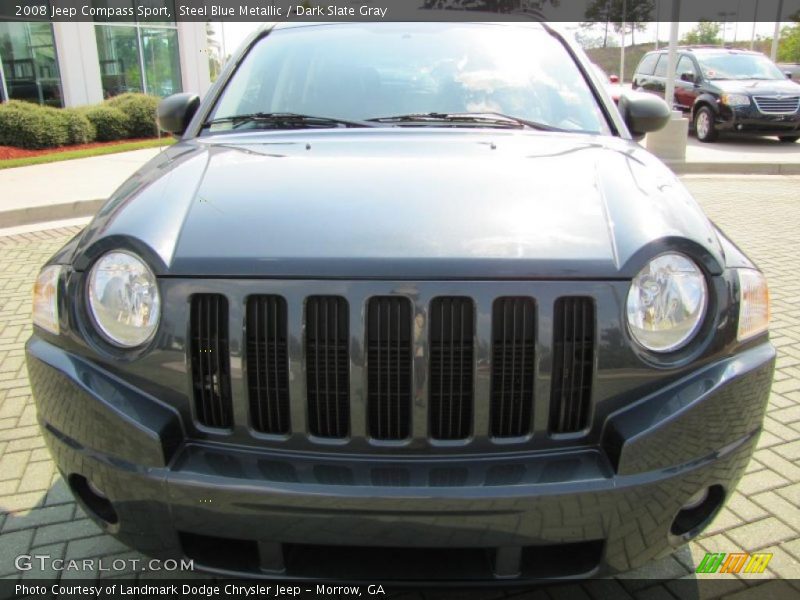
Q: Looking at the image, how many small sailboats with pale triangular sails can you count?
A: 0